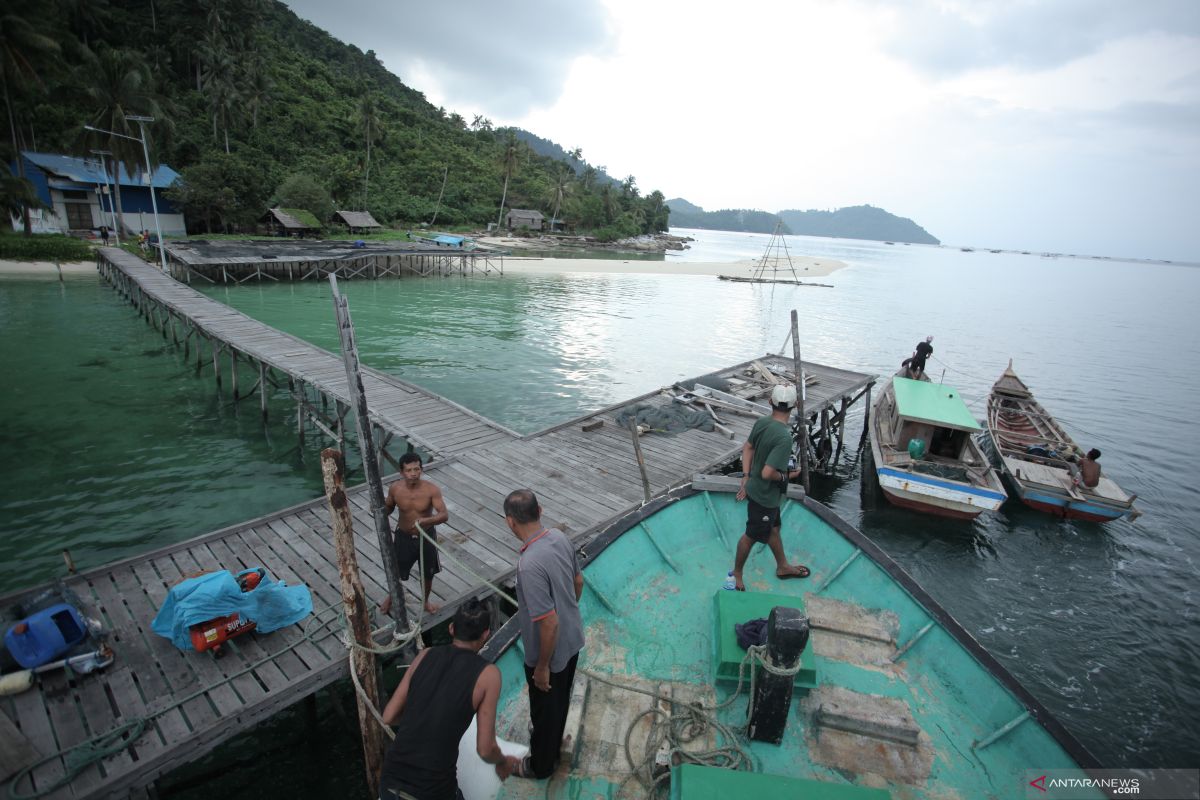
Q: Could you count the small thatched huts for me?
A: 3